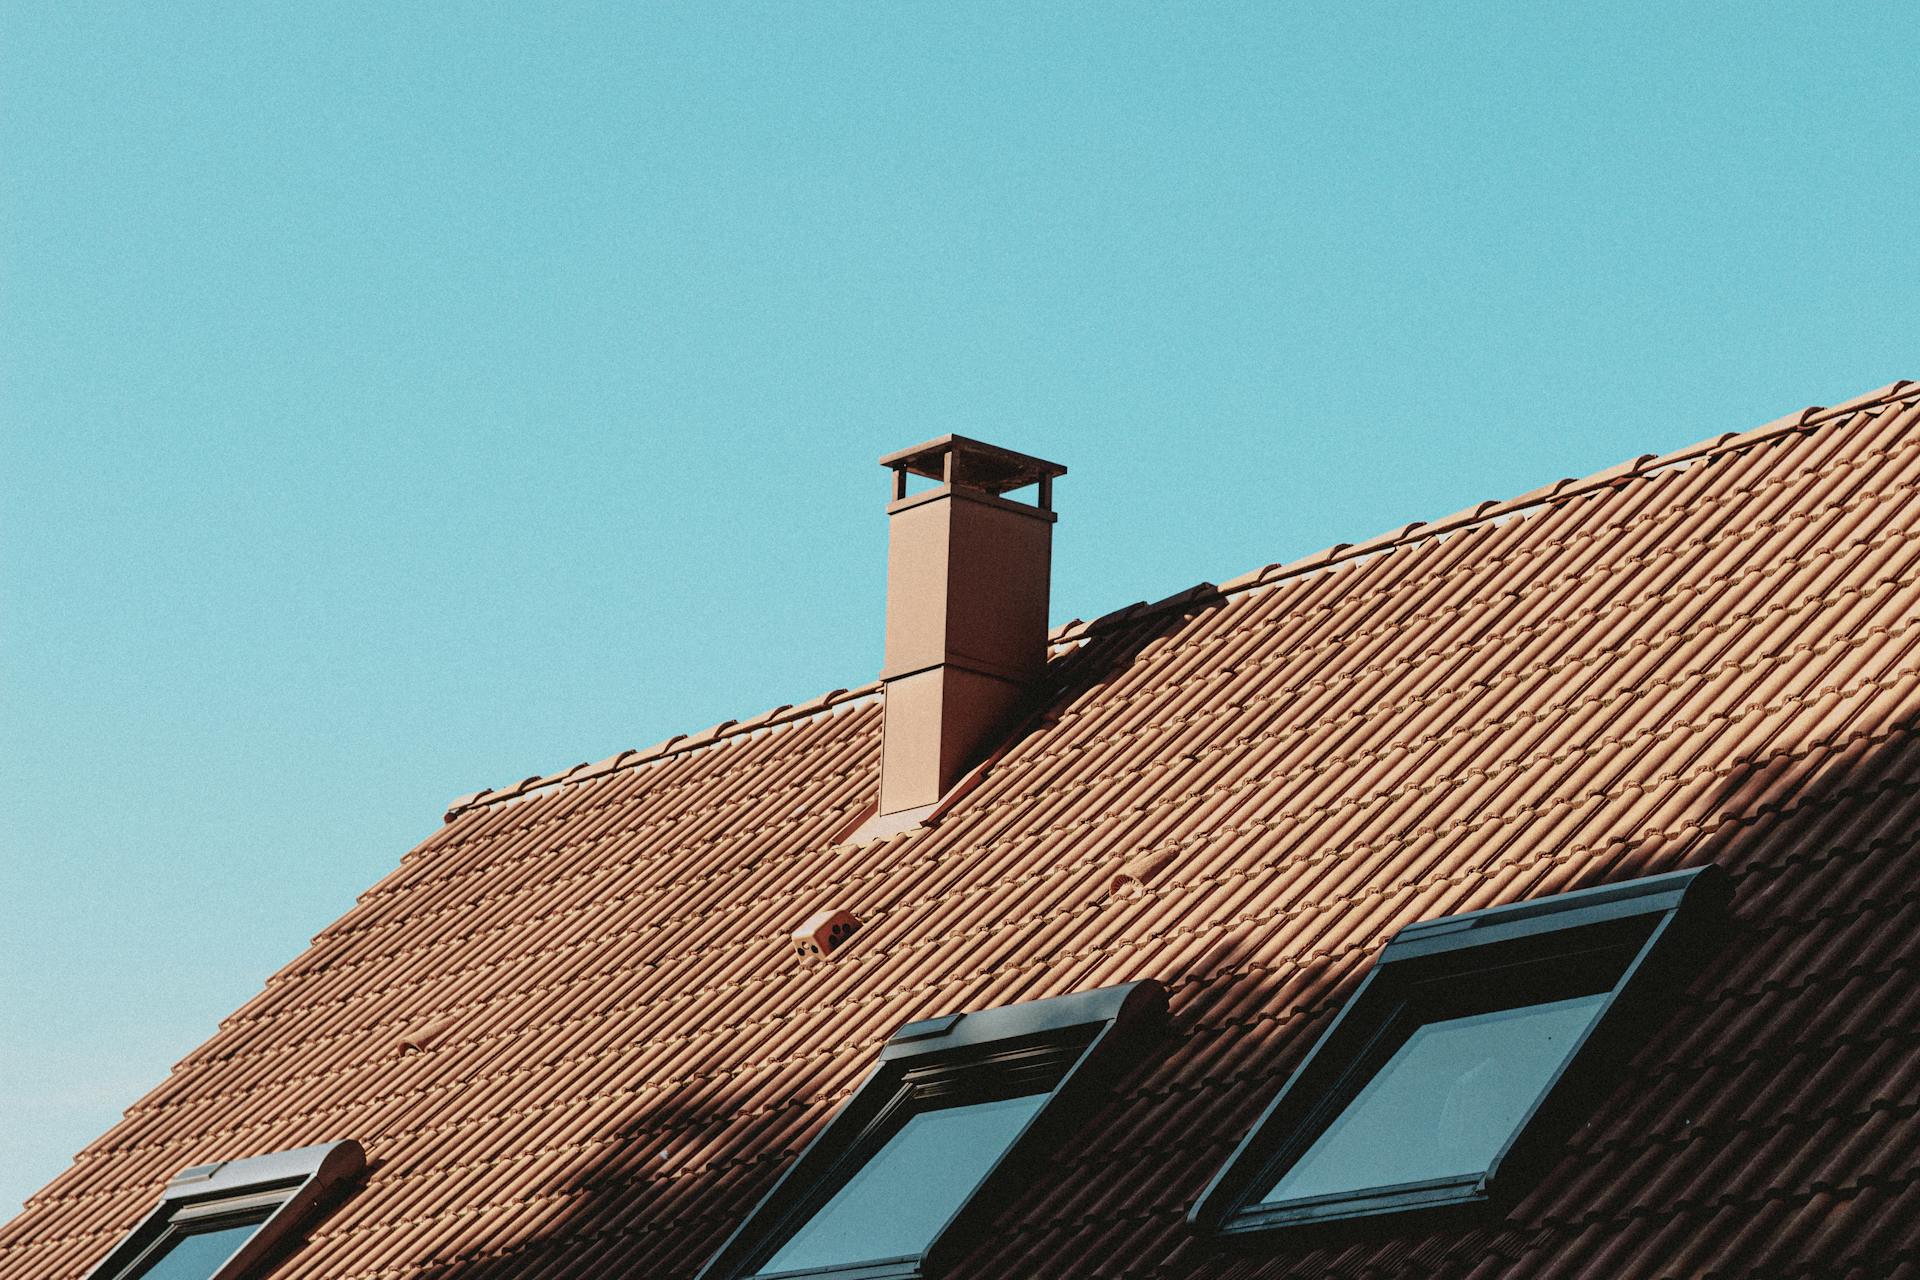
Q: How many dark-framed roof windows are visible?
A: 3